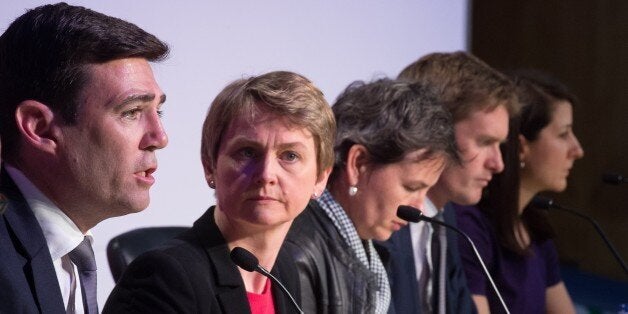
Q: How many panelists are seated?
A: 5